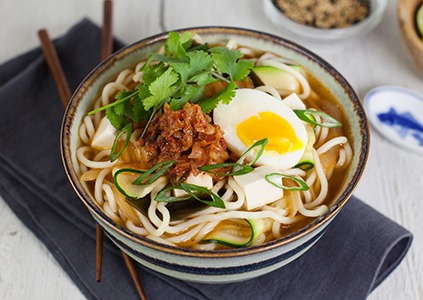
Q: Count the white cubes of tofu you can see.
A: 4